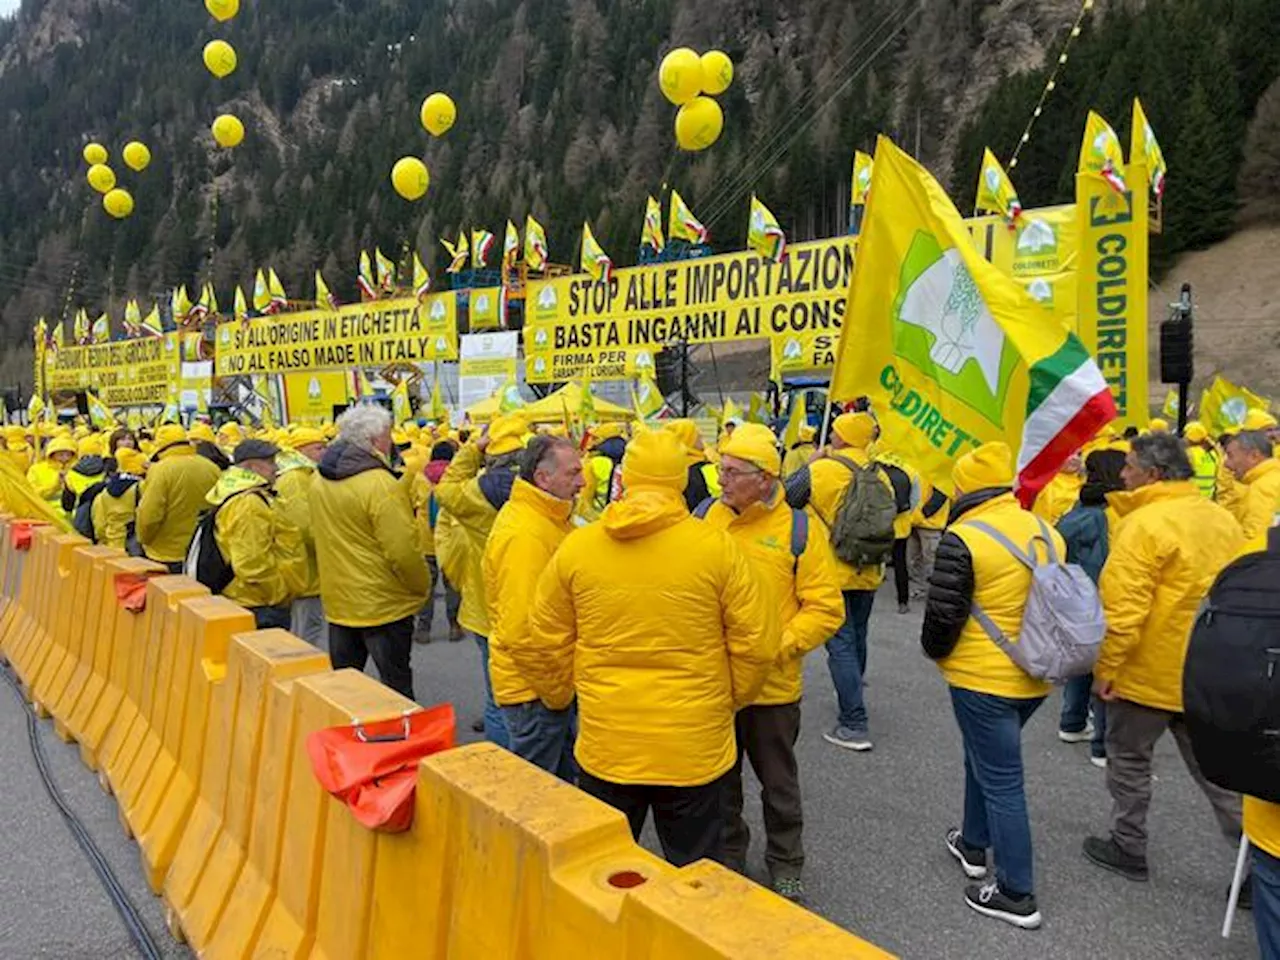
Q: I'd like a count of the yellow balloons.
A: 12